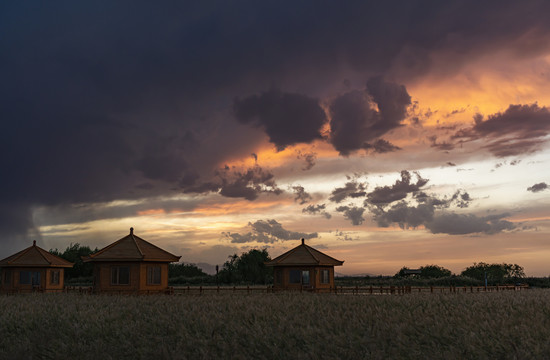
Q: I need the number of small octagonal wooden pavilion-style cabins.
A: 3